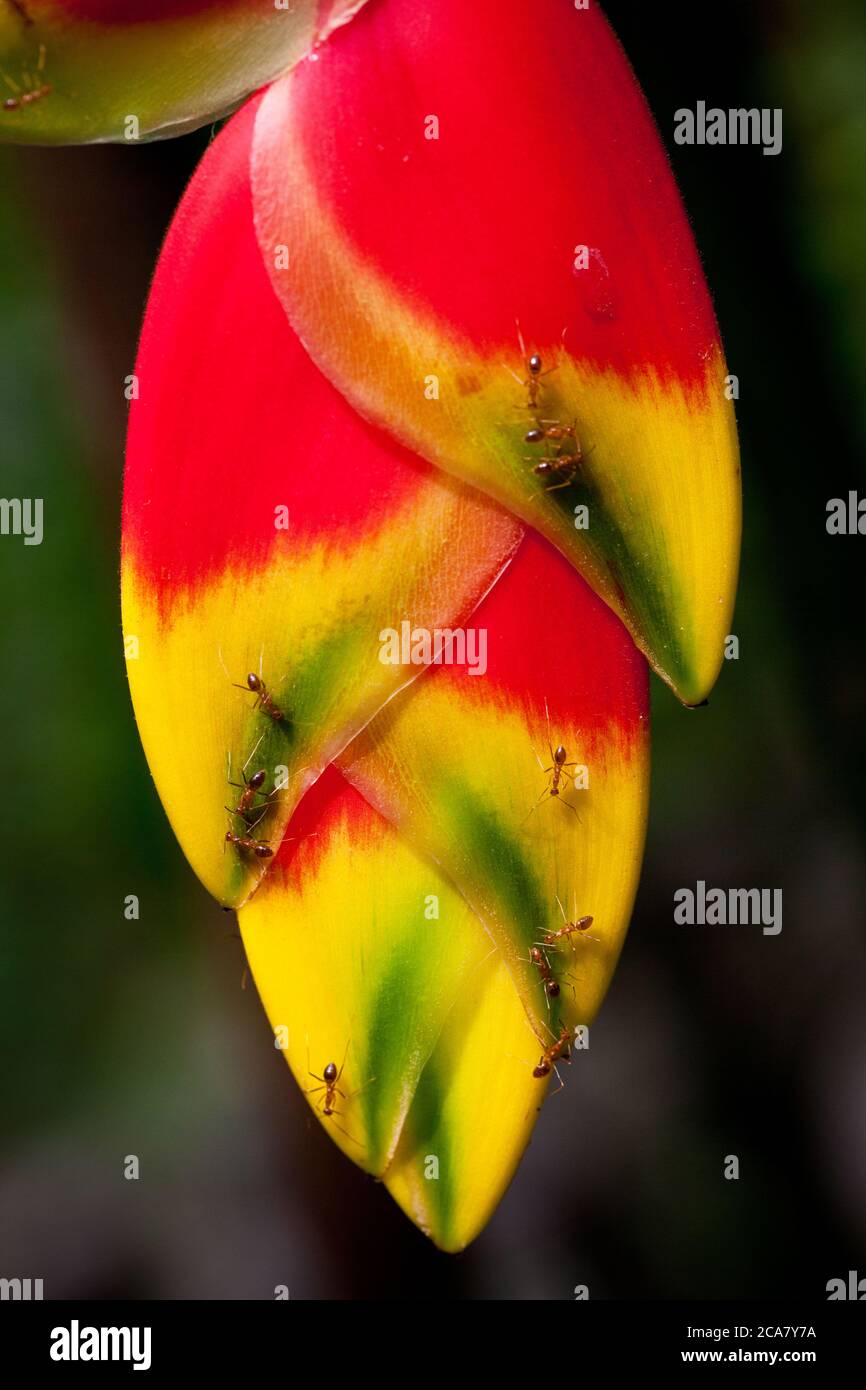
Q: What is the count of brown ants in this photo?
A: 12